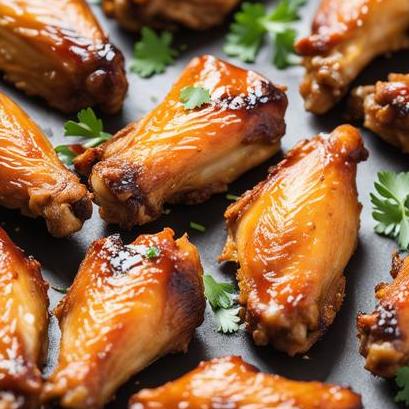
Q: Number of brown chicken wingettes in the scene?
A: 11